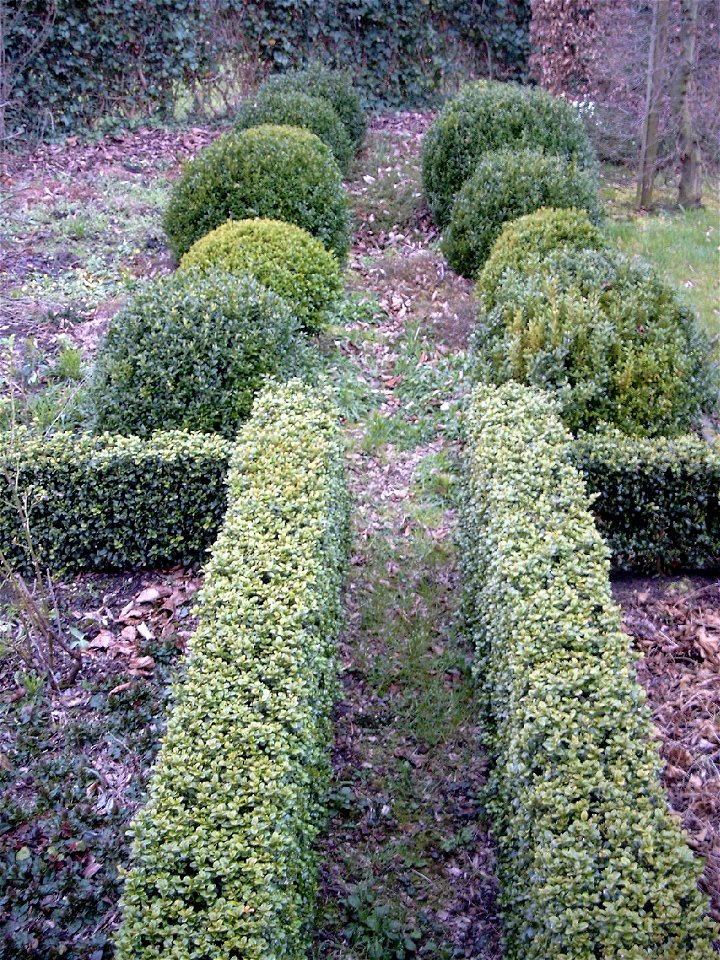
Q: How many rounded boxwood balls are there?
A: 9